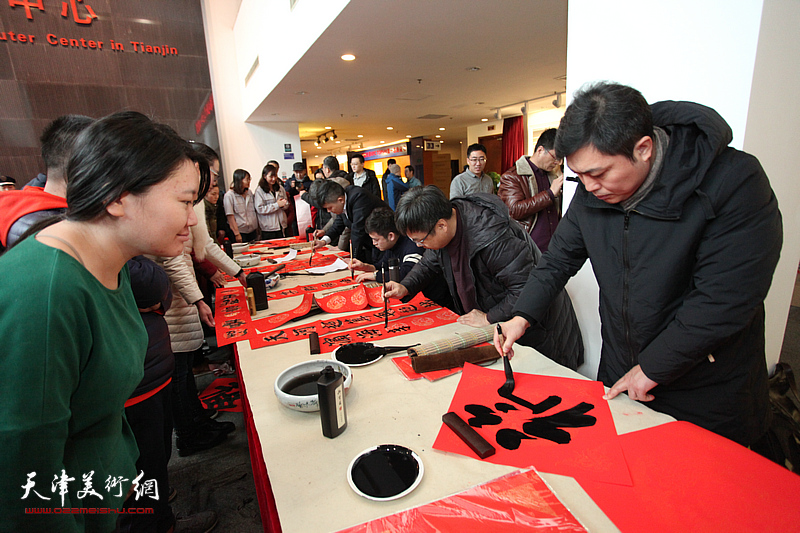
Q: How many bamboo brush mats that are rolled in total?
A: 1